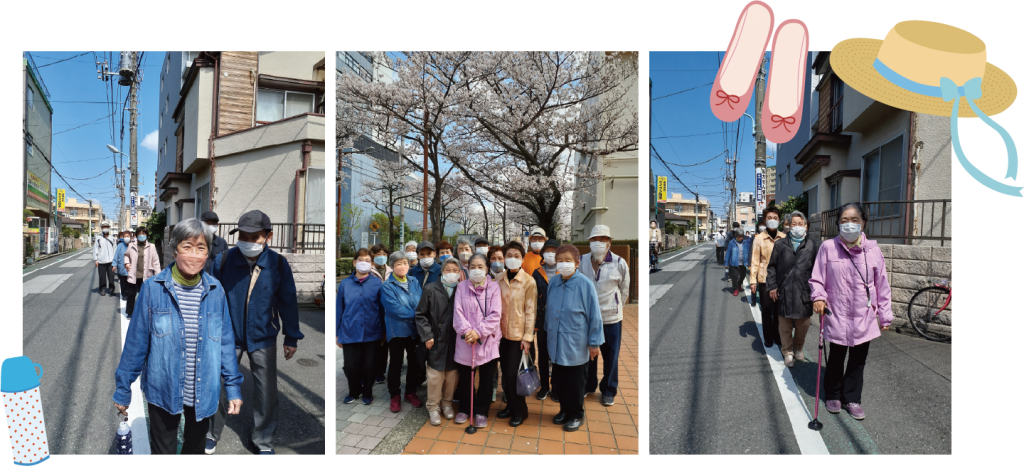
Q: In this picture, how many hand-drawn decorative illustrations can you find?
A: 3